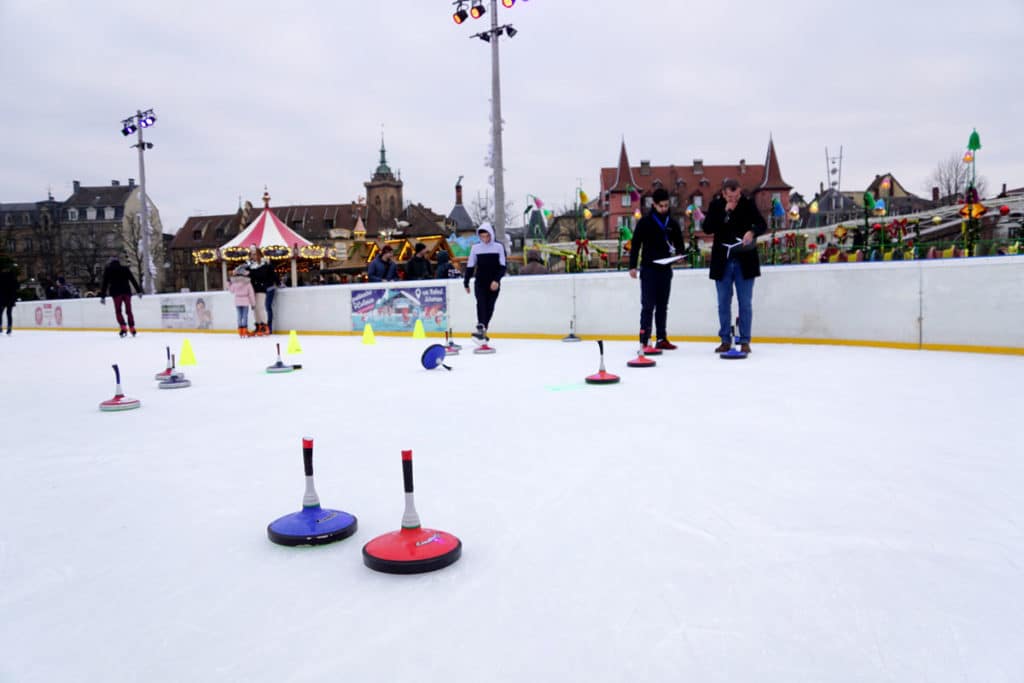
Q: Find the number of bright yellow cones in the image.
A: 4